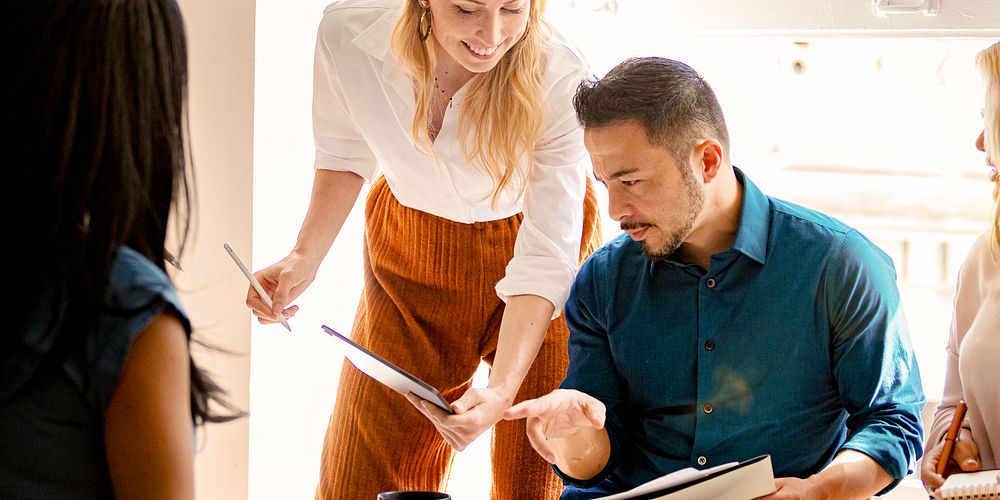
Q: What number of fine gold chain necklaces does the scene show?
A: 1